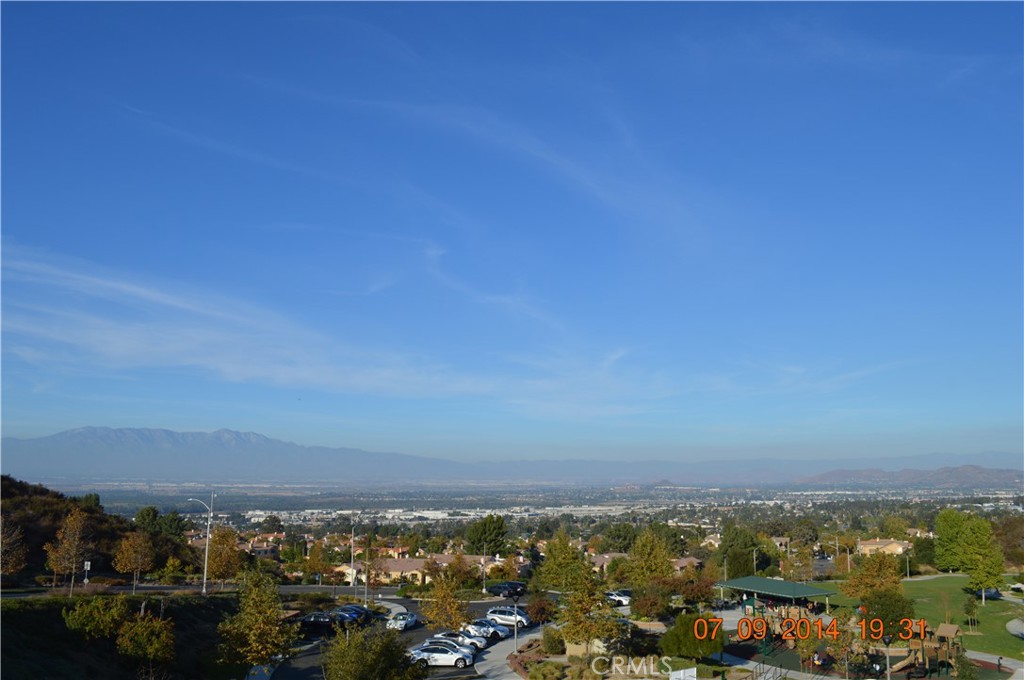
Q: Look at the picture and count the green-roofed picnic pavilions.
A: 1